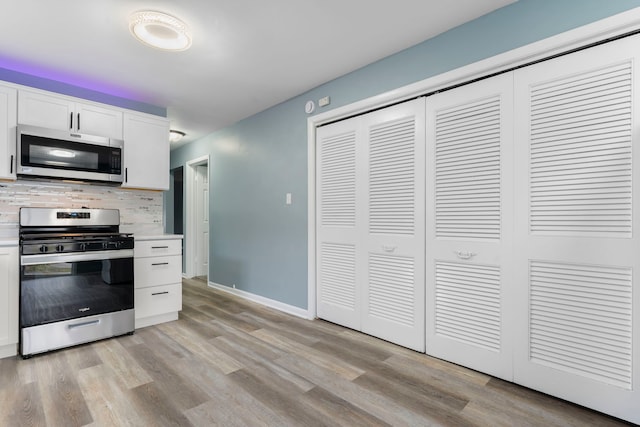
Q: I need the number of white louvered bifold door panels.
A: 4